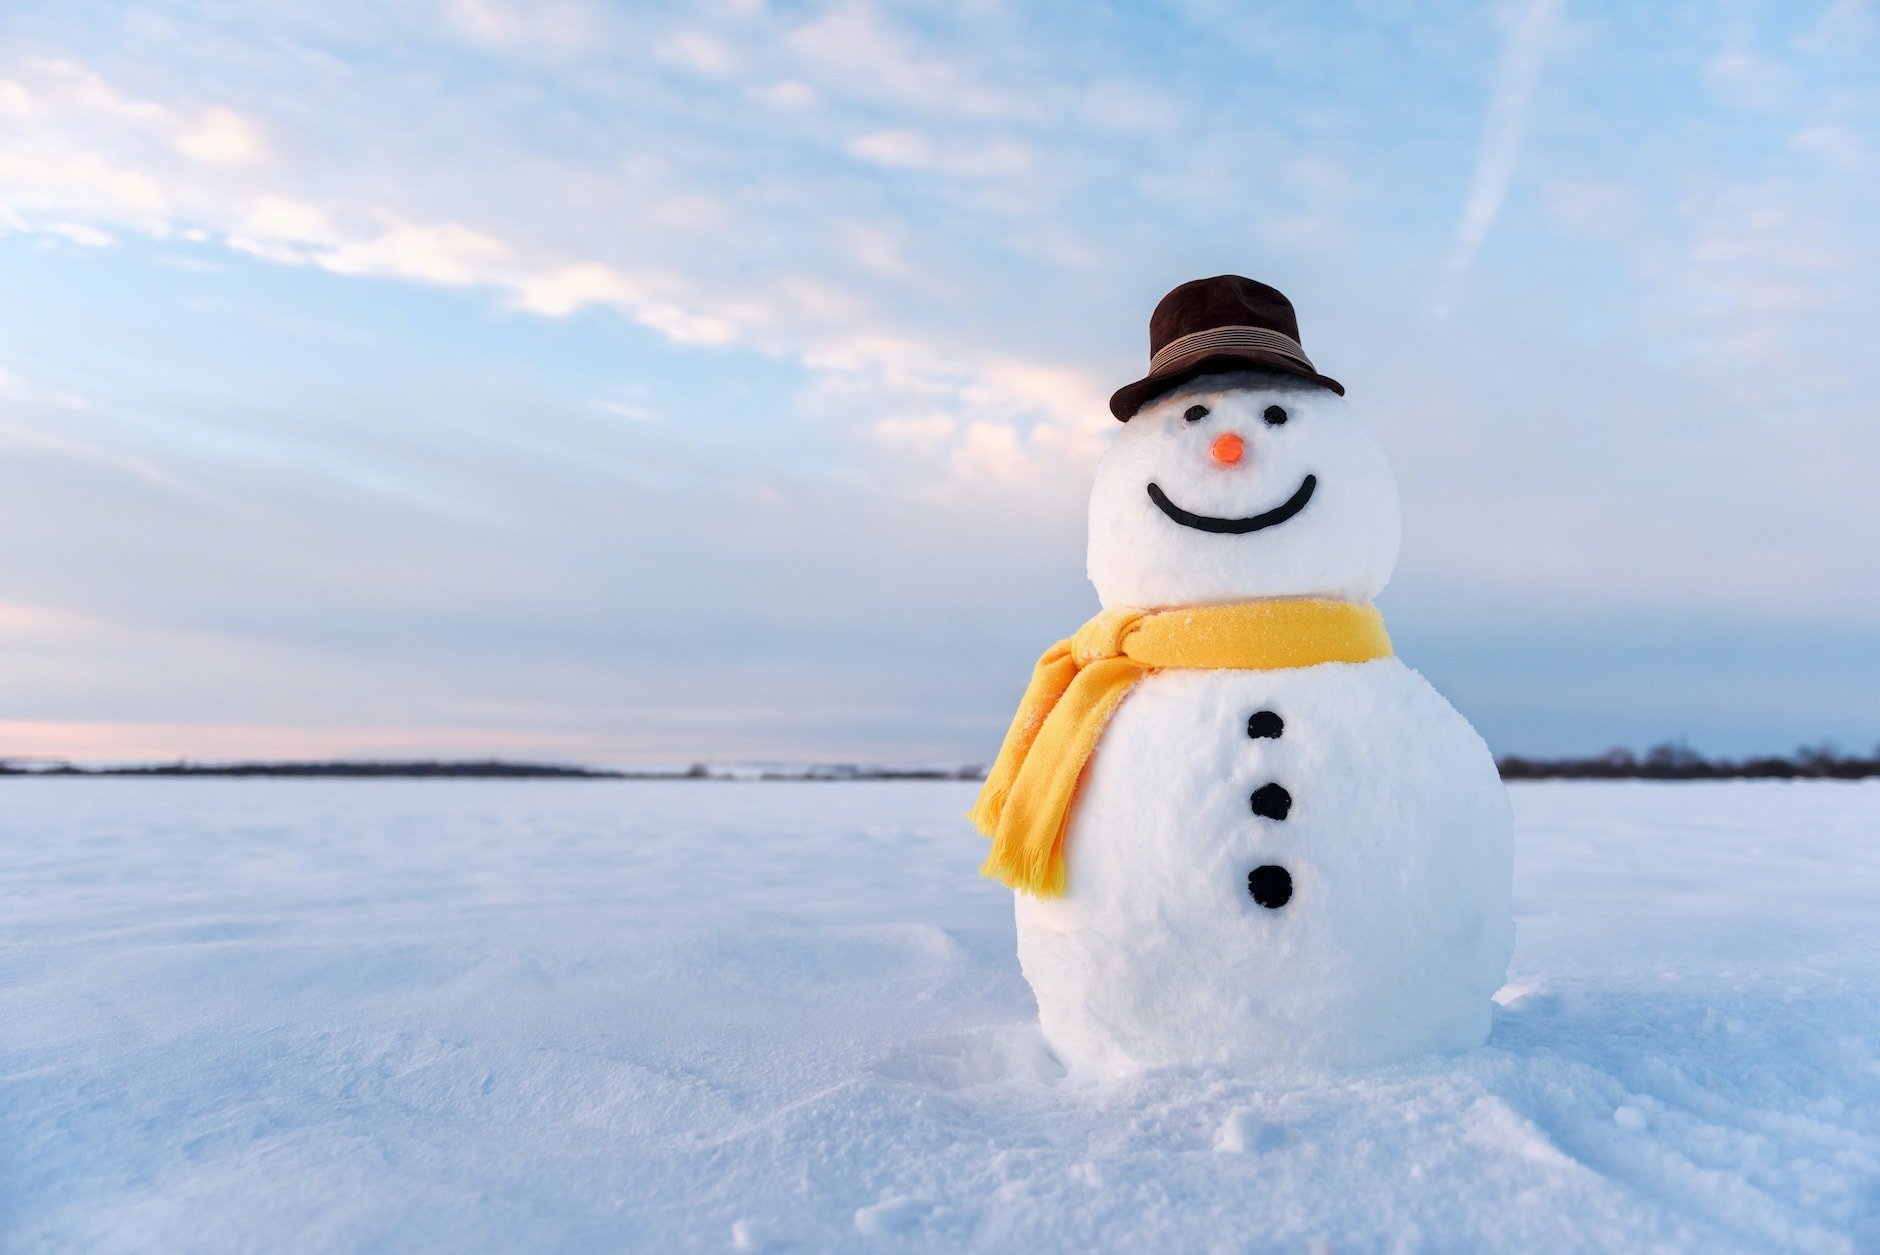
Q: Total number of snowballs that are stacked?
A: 2